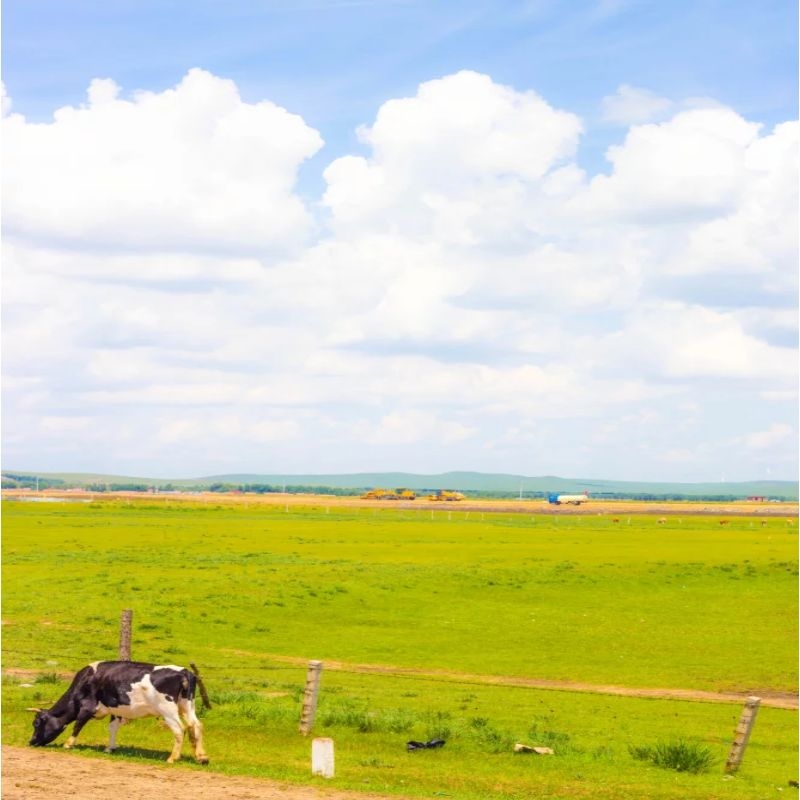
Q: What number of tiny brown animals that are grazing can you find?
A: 5